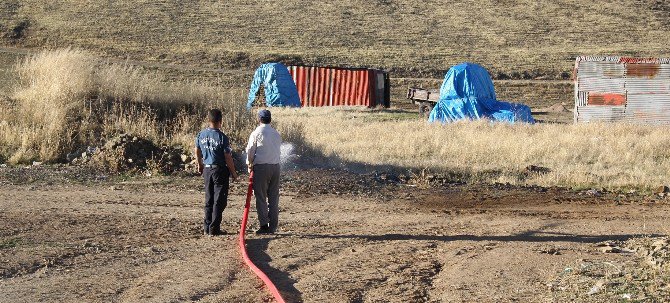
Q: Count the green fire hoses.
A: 0